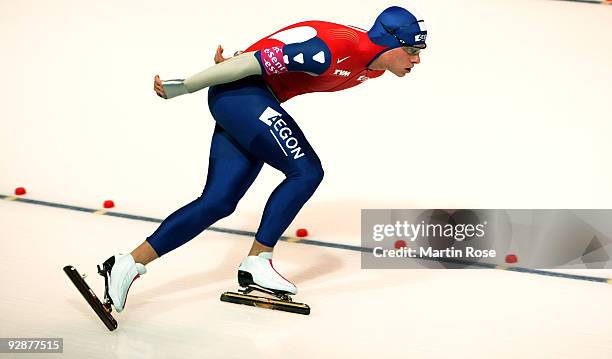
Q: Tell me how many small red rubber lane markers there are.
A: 5